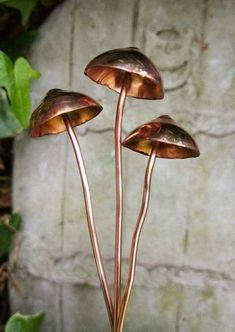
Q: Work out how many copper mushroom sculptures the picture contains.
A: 3